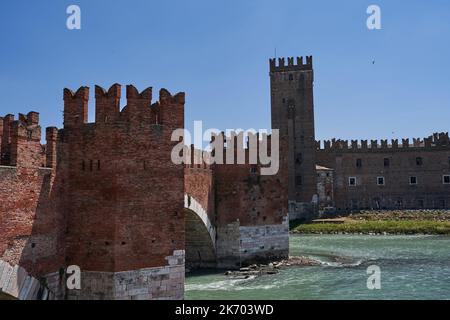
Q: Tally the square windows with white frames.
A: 4